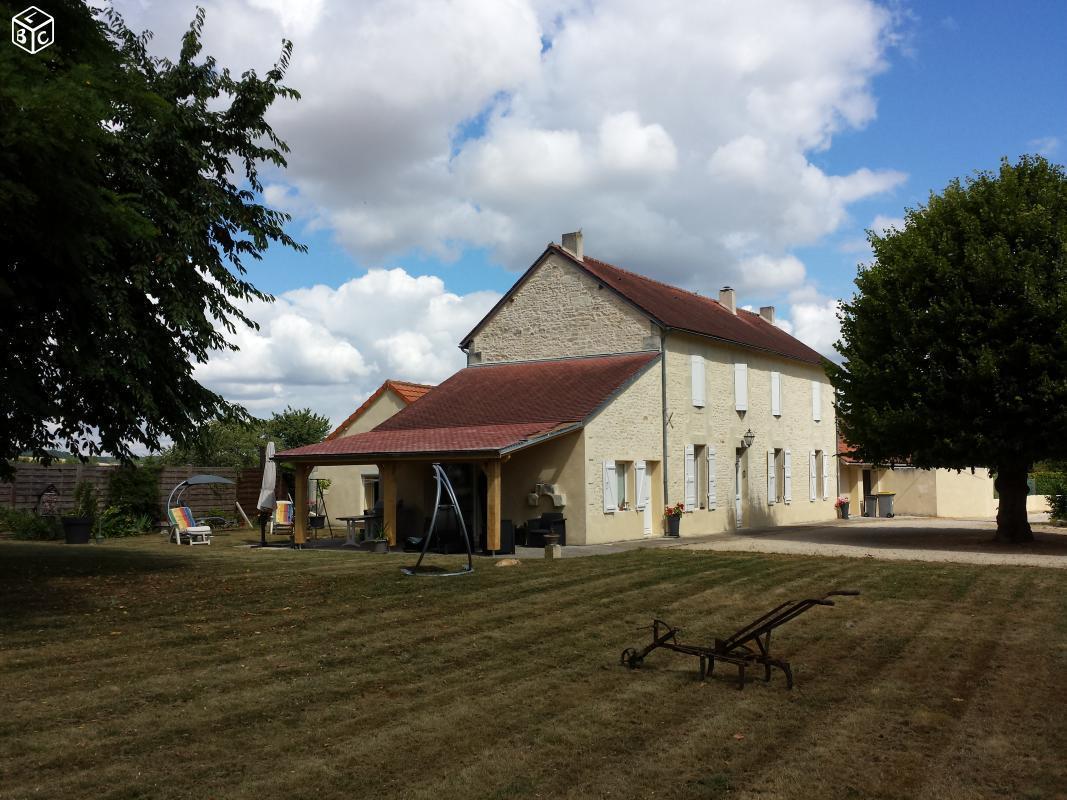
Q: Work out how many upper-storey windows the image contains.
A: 4